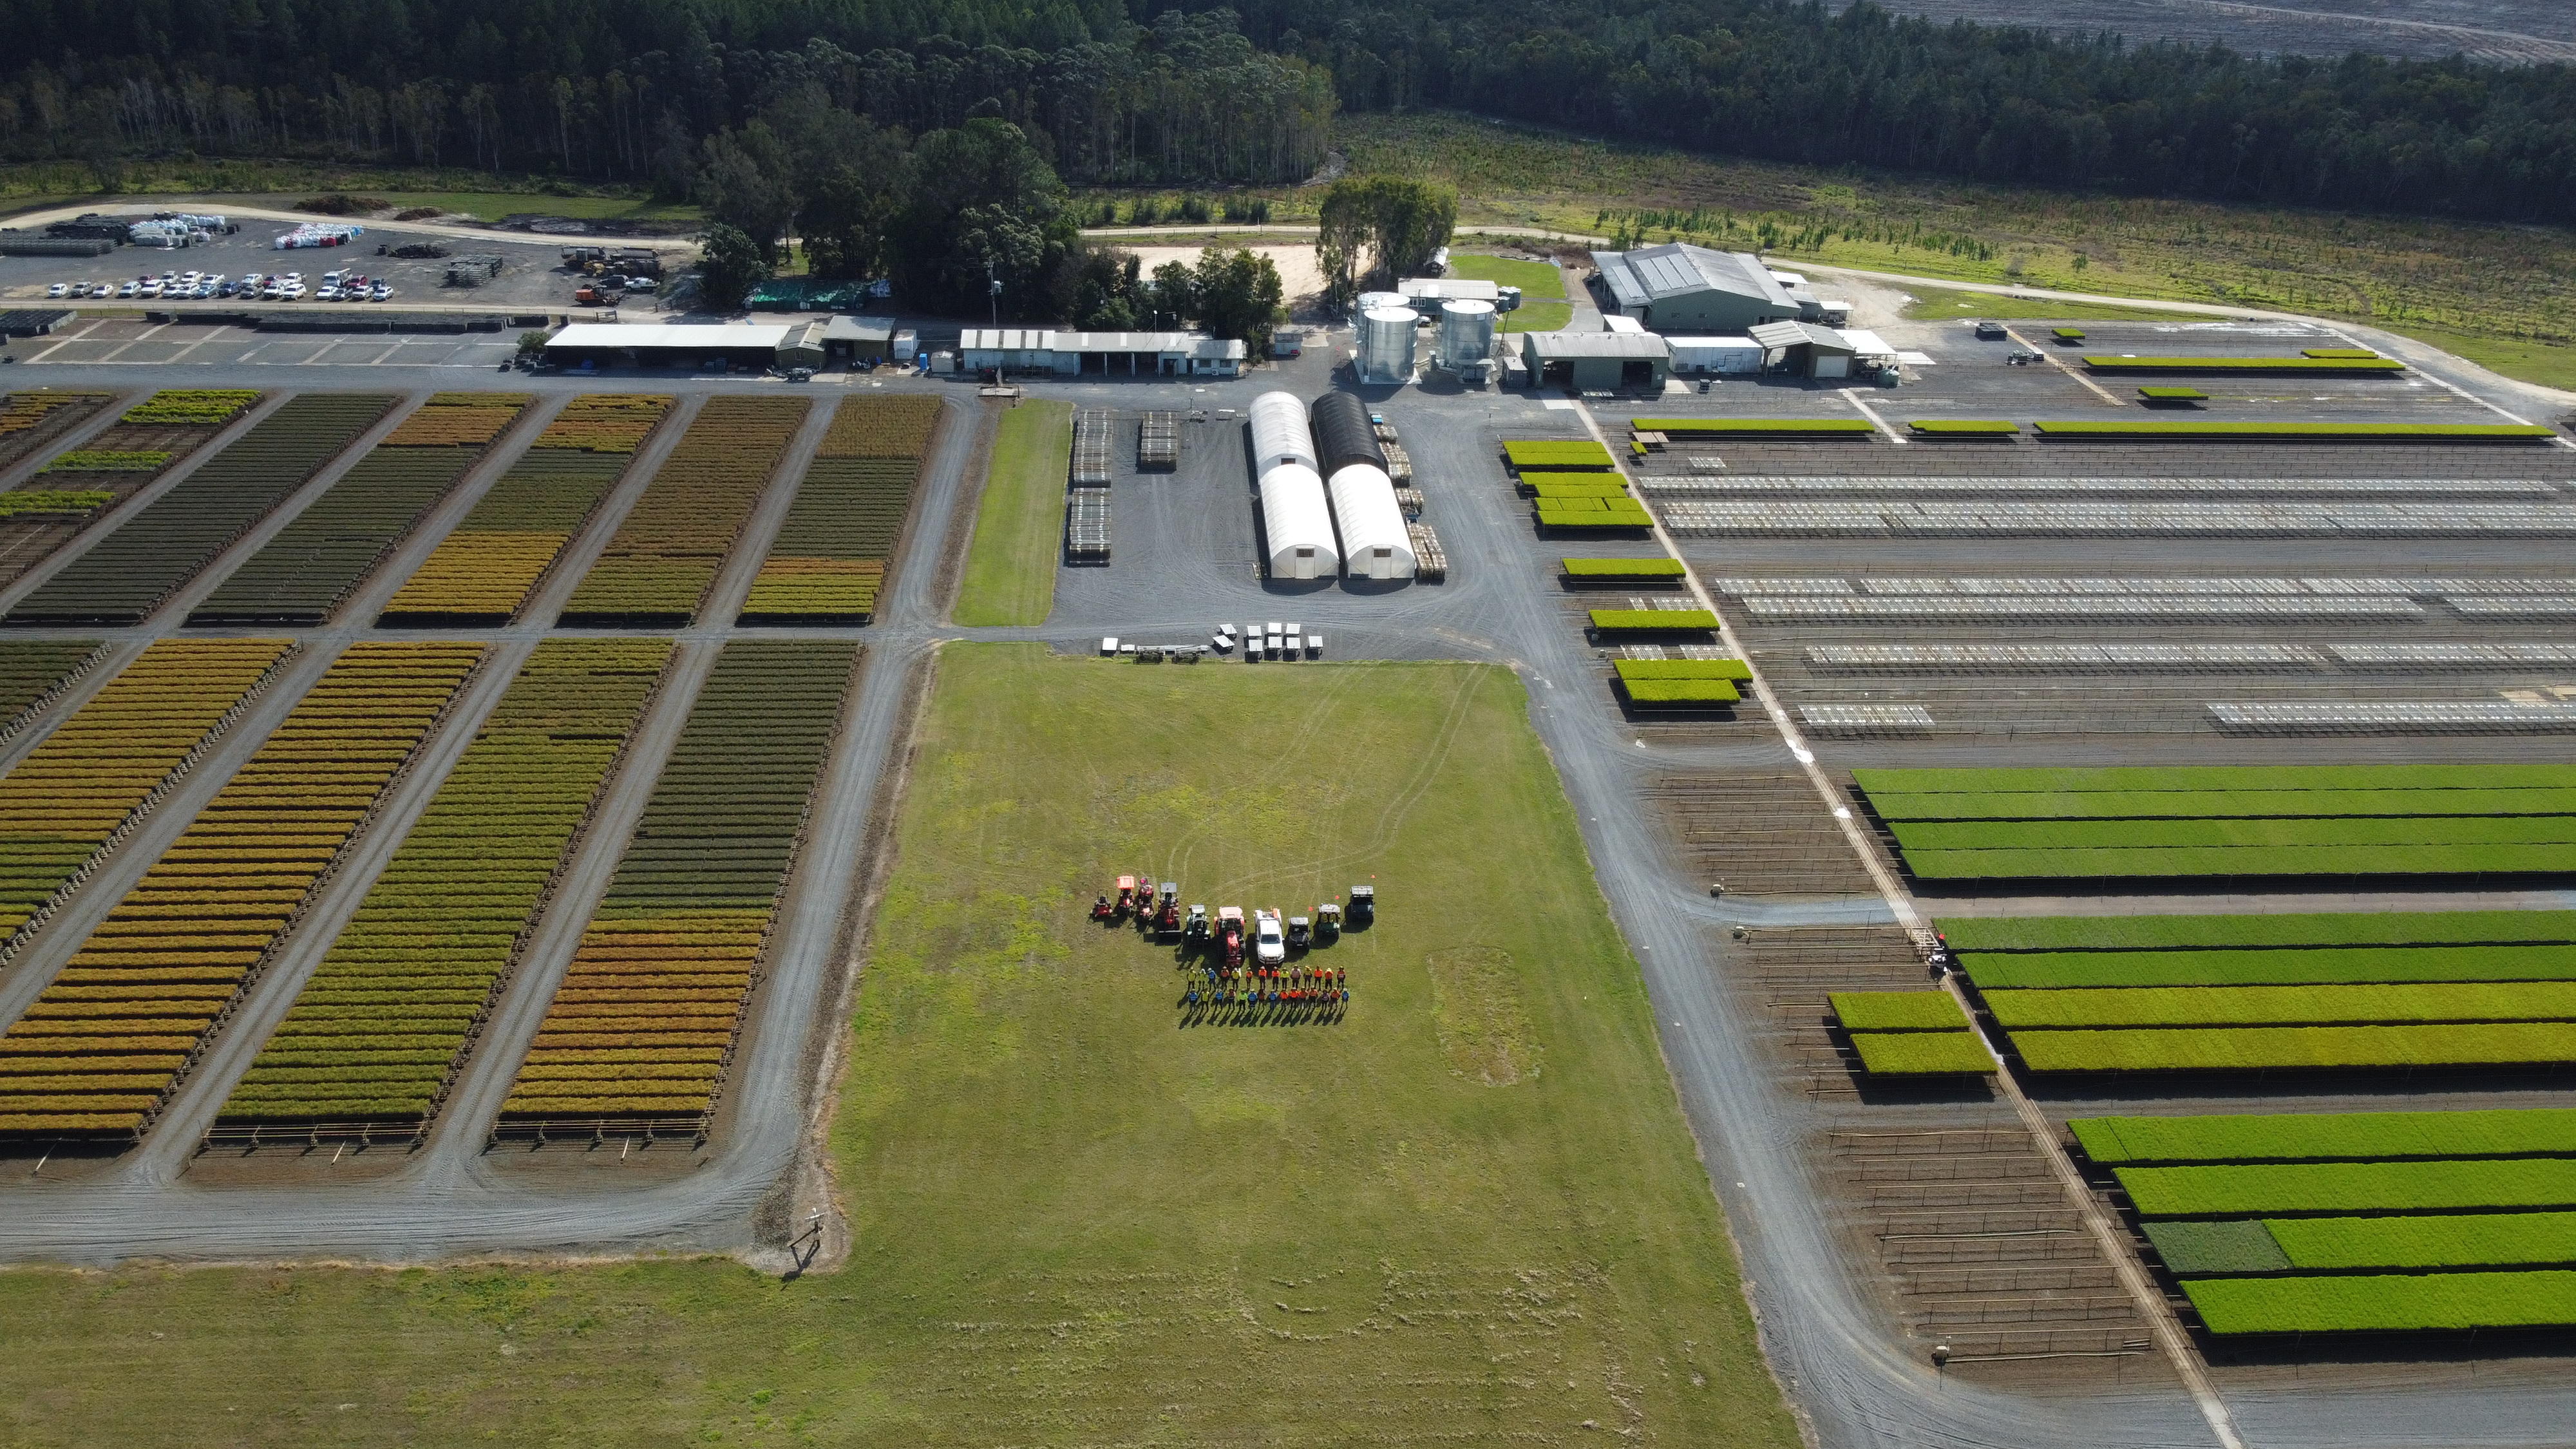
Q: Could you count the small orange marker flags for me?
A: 3